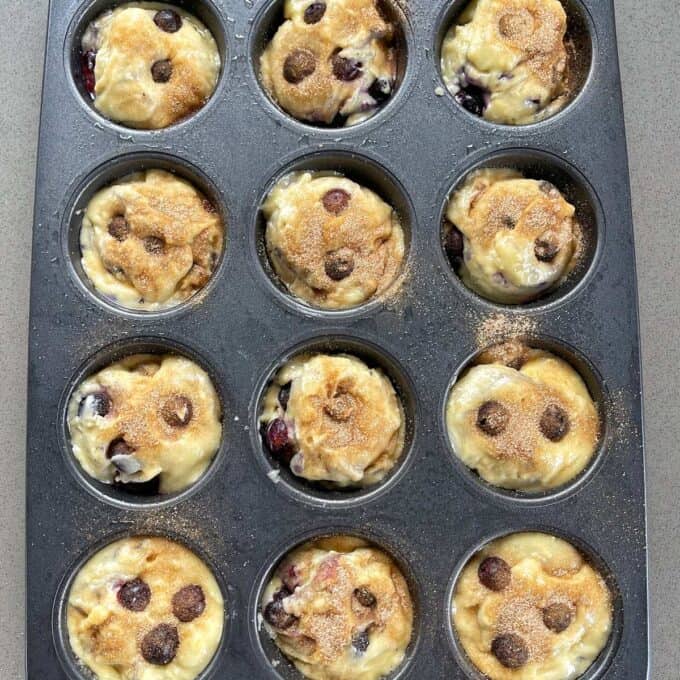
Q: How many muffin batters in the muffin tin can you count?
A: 12